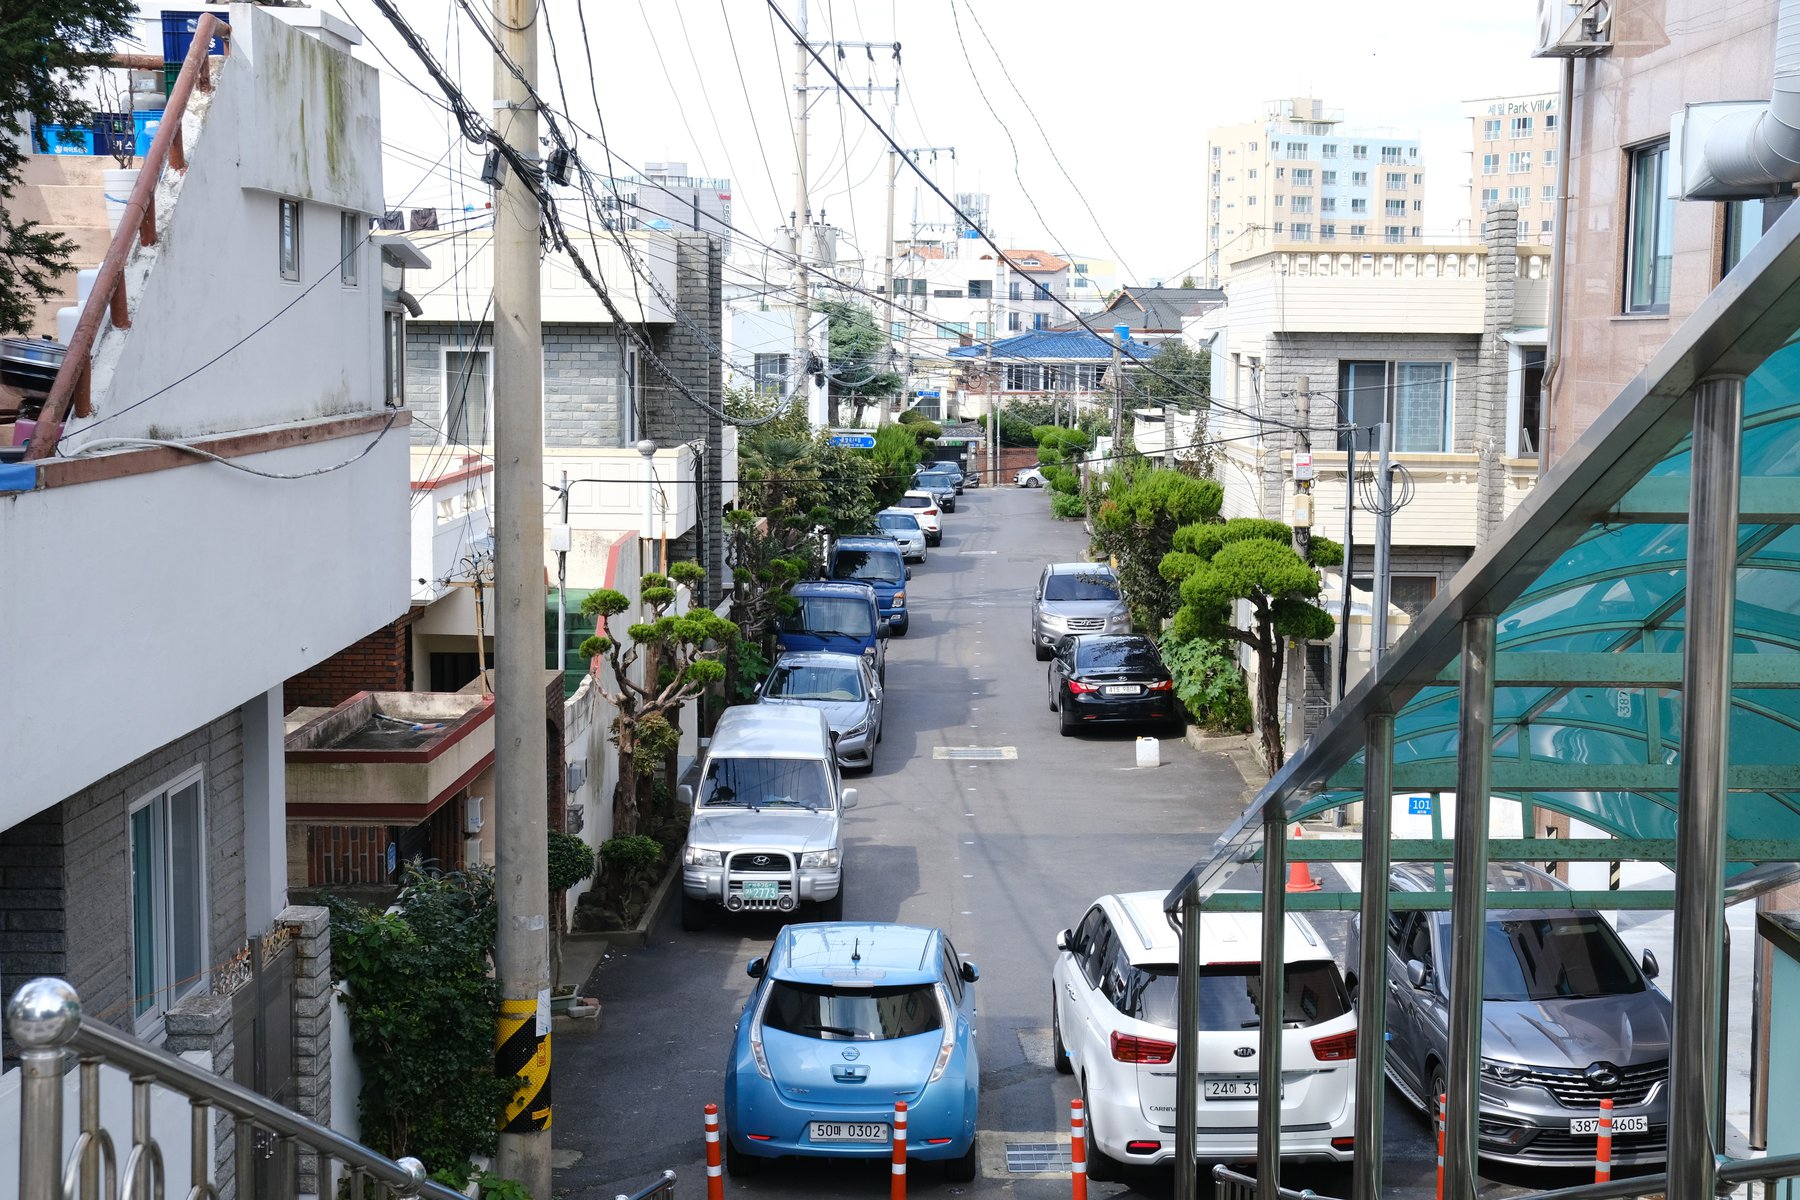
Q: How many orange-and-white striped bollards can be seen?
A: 5